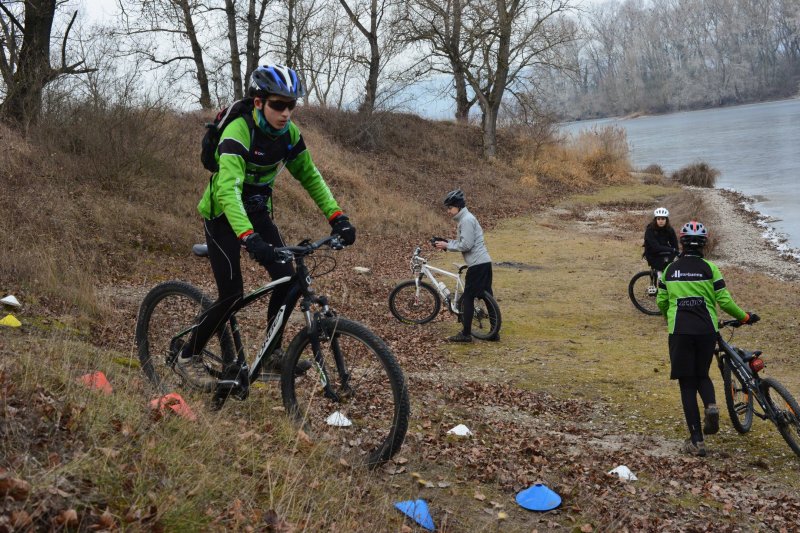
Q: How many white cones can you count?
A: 4